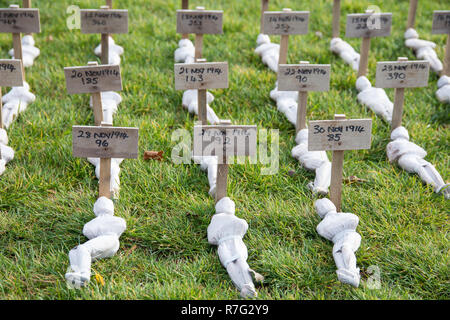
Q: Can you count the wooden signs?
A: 14